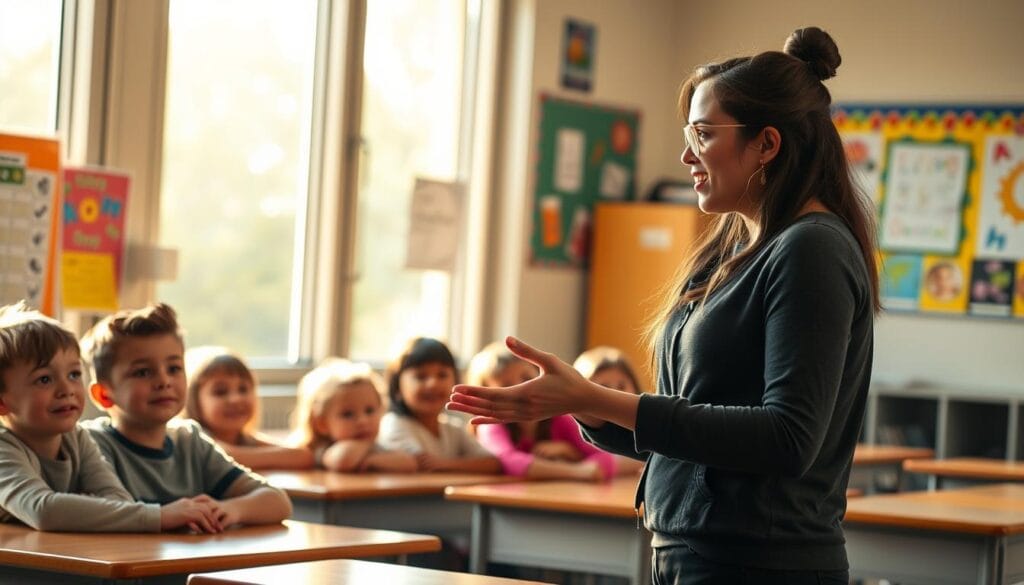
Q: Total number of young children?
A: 7